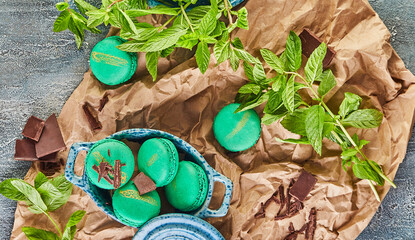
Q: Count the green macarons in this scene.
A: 6